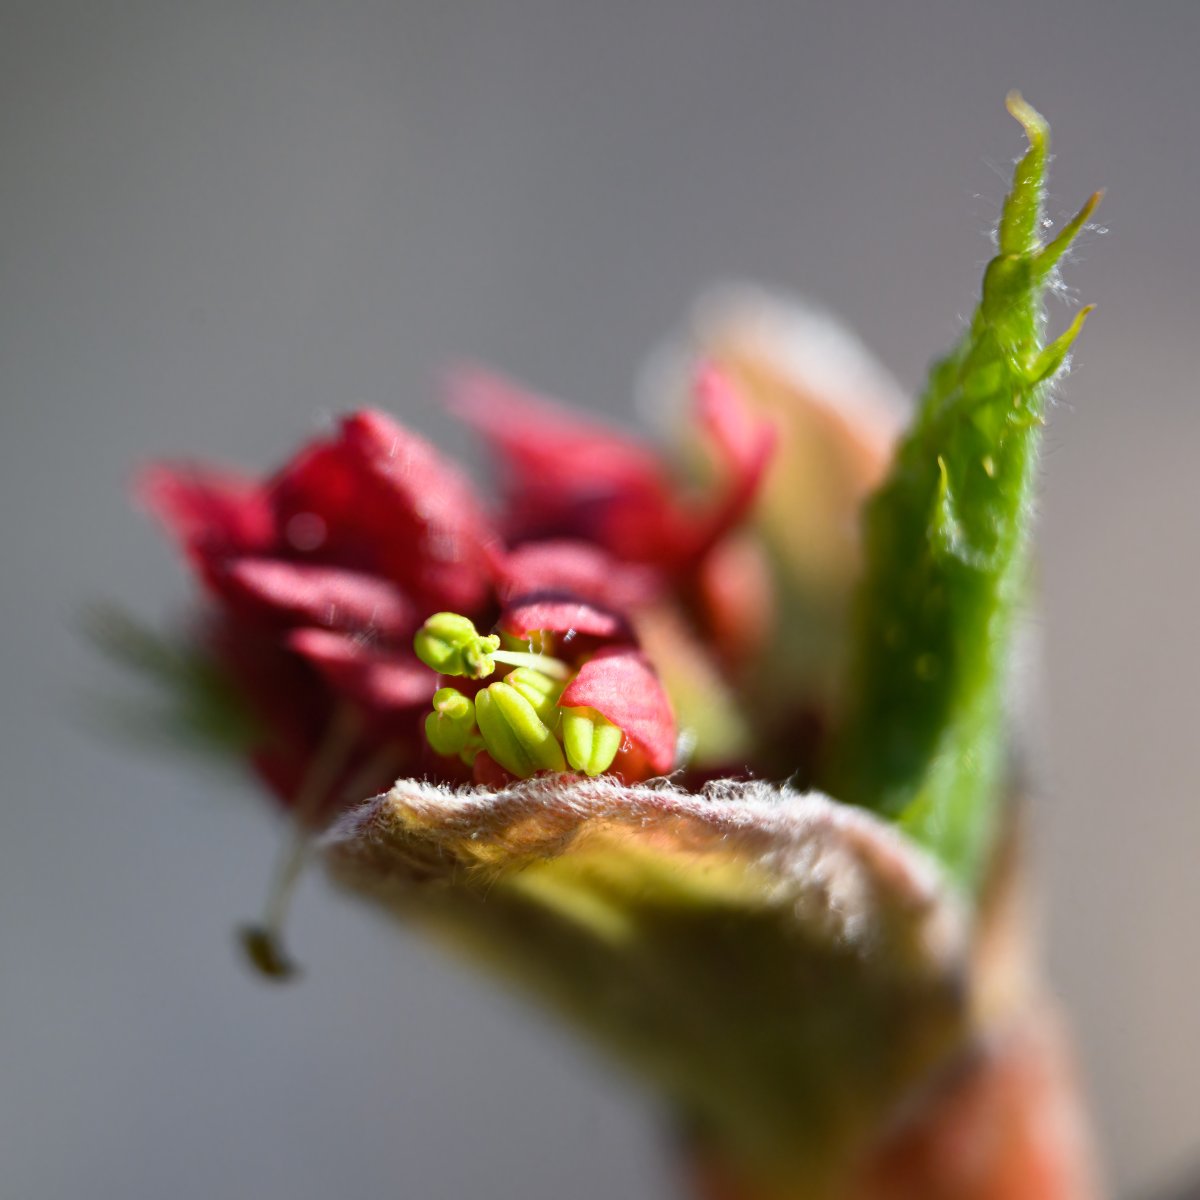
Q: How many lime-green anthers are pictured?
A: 5